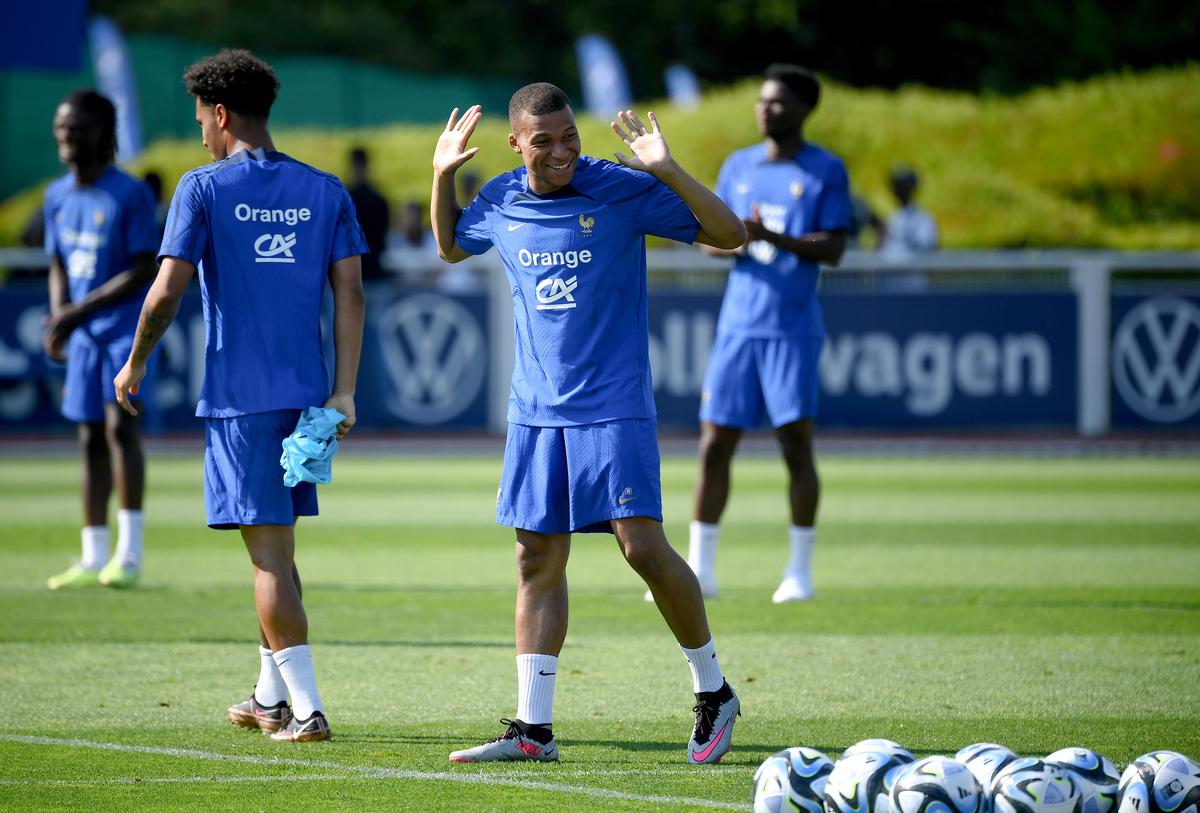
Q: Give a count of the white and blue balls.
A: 8